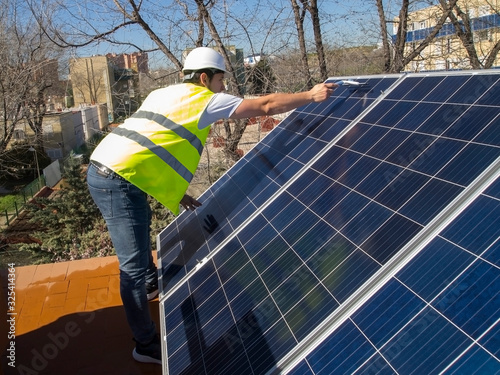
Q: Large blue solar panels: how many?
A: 3